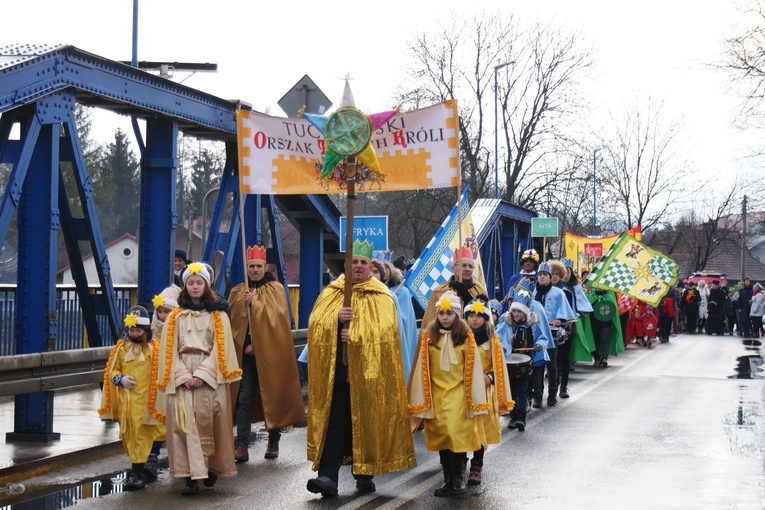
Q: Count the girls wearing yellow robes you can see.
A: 4